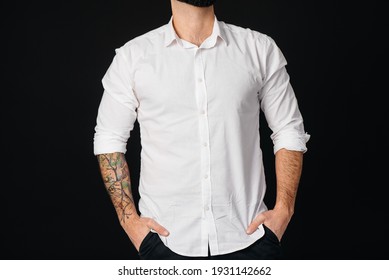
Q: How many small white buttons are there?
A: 5